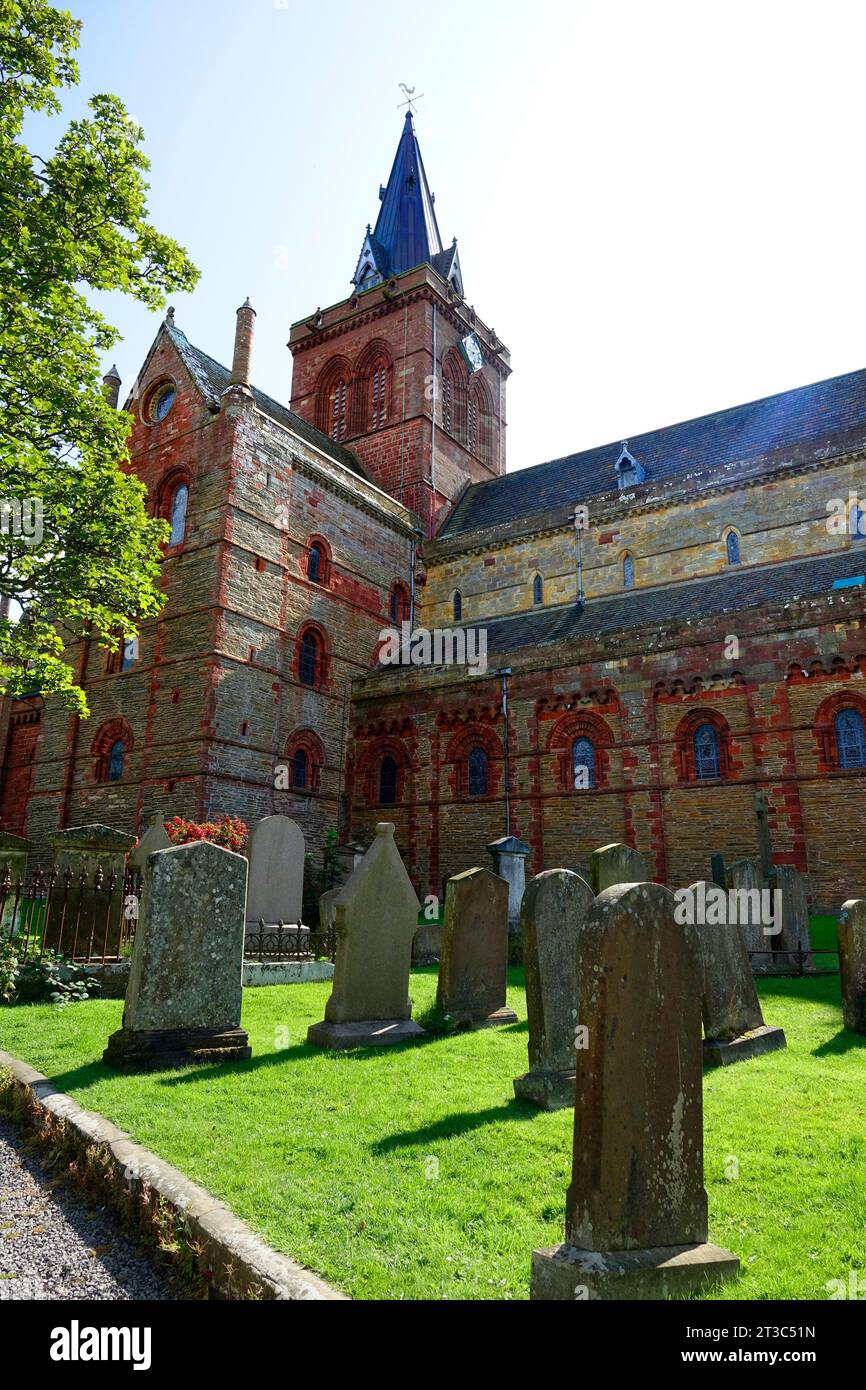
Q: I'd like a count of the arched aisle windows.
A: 5